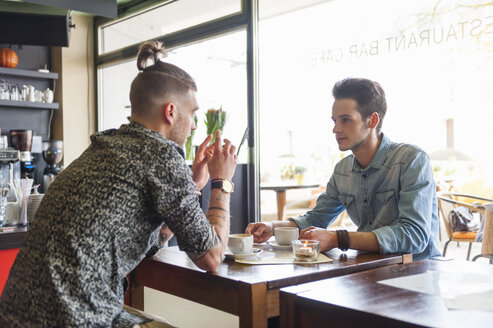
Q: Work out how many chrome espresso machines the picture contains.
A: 1